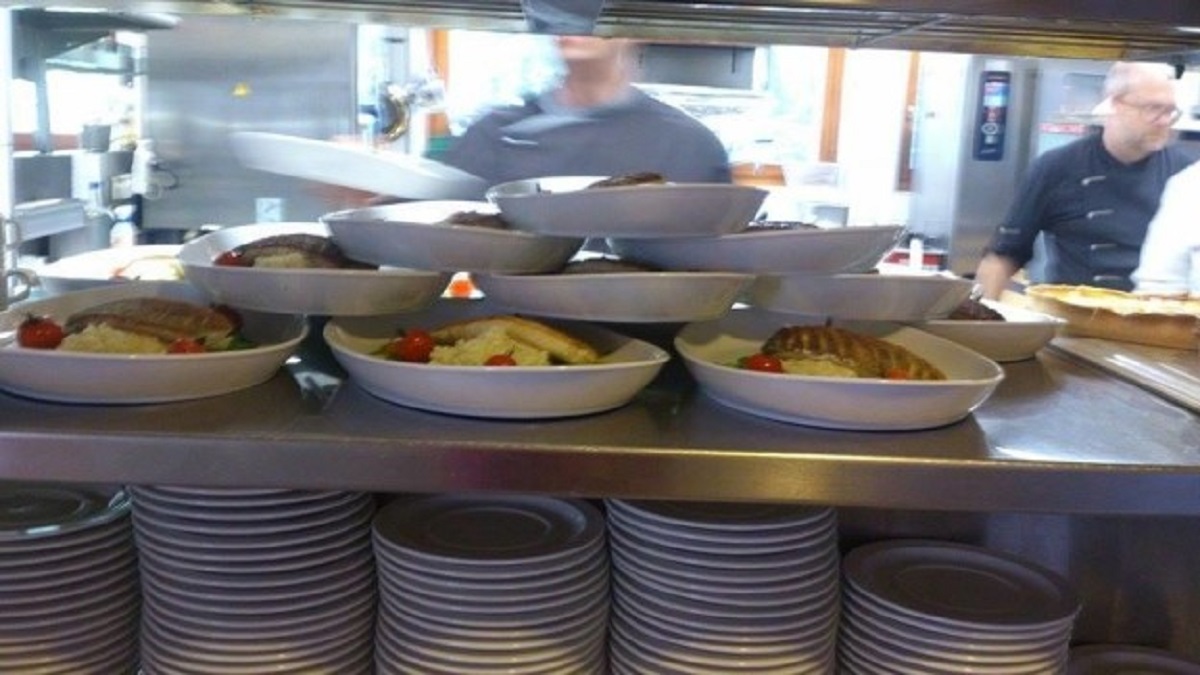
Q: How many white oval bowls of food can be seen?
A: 11